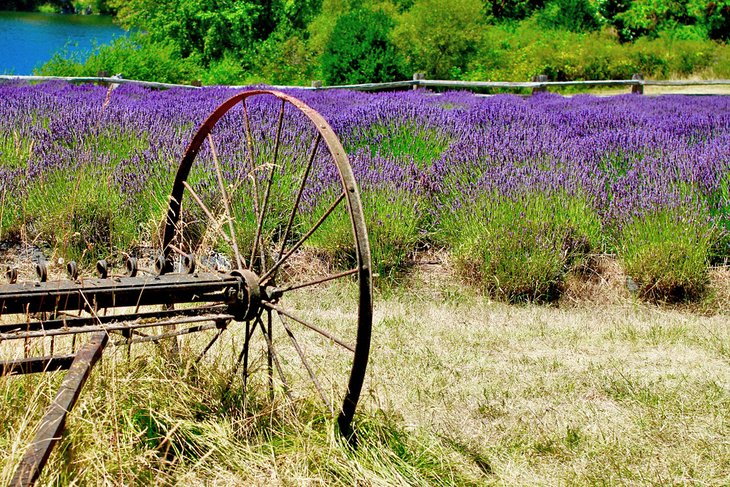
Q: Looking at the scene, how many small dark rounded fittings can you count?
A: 7